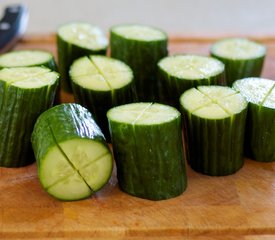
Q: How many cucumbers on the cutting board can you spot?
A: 11